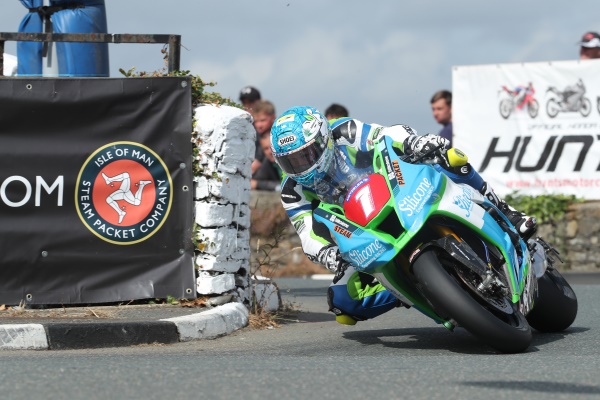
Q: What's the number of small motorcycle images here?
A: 2